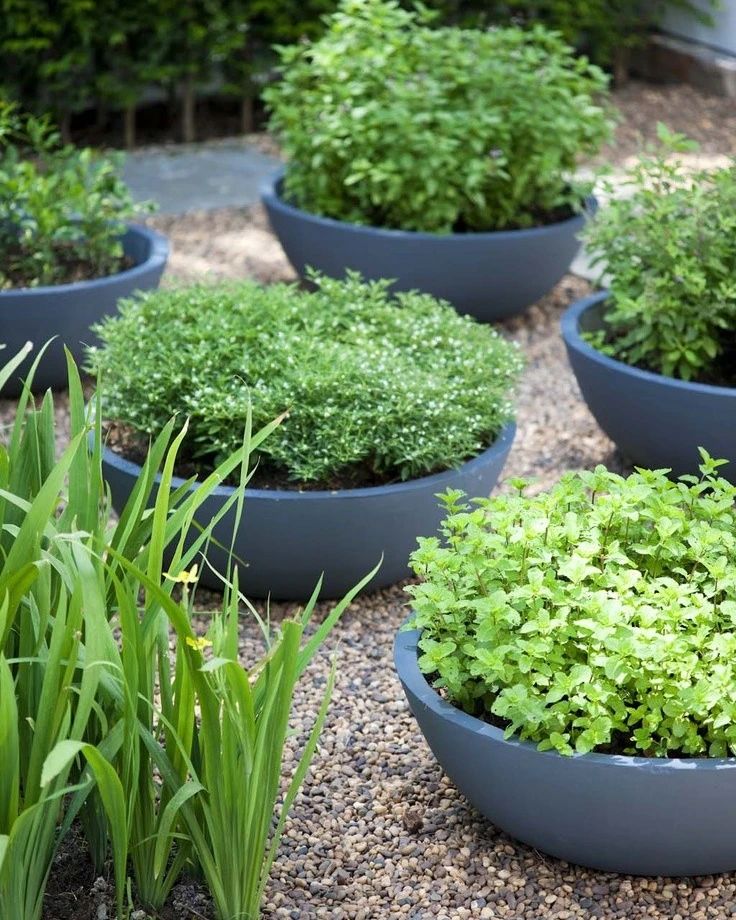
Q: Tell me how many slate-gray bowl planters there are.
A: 5